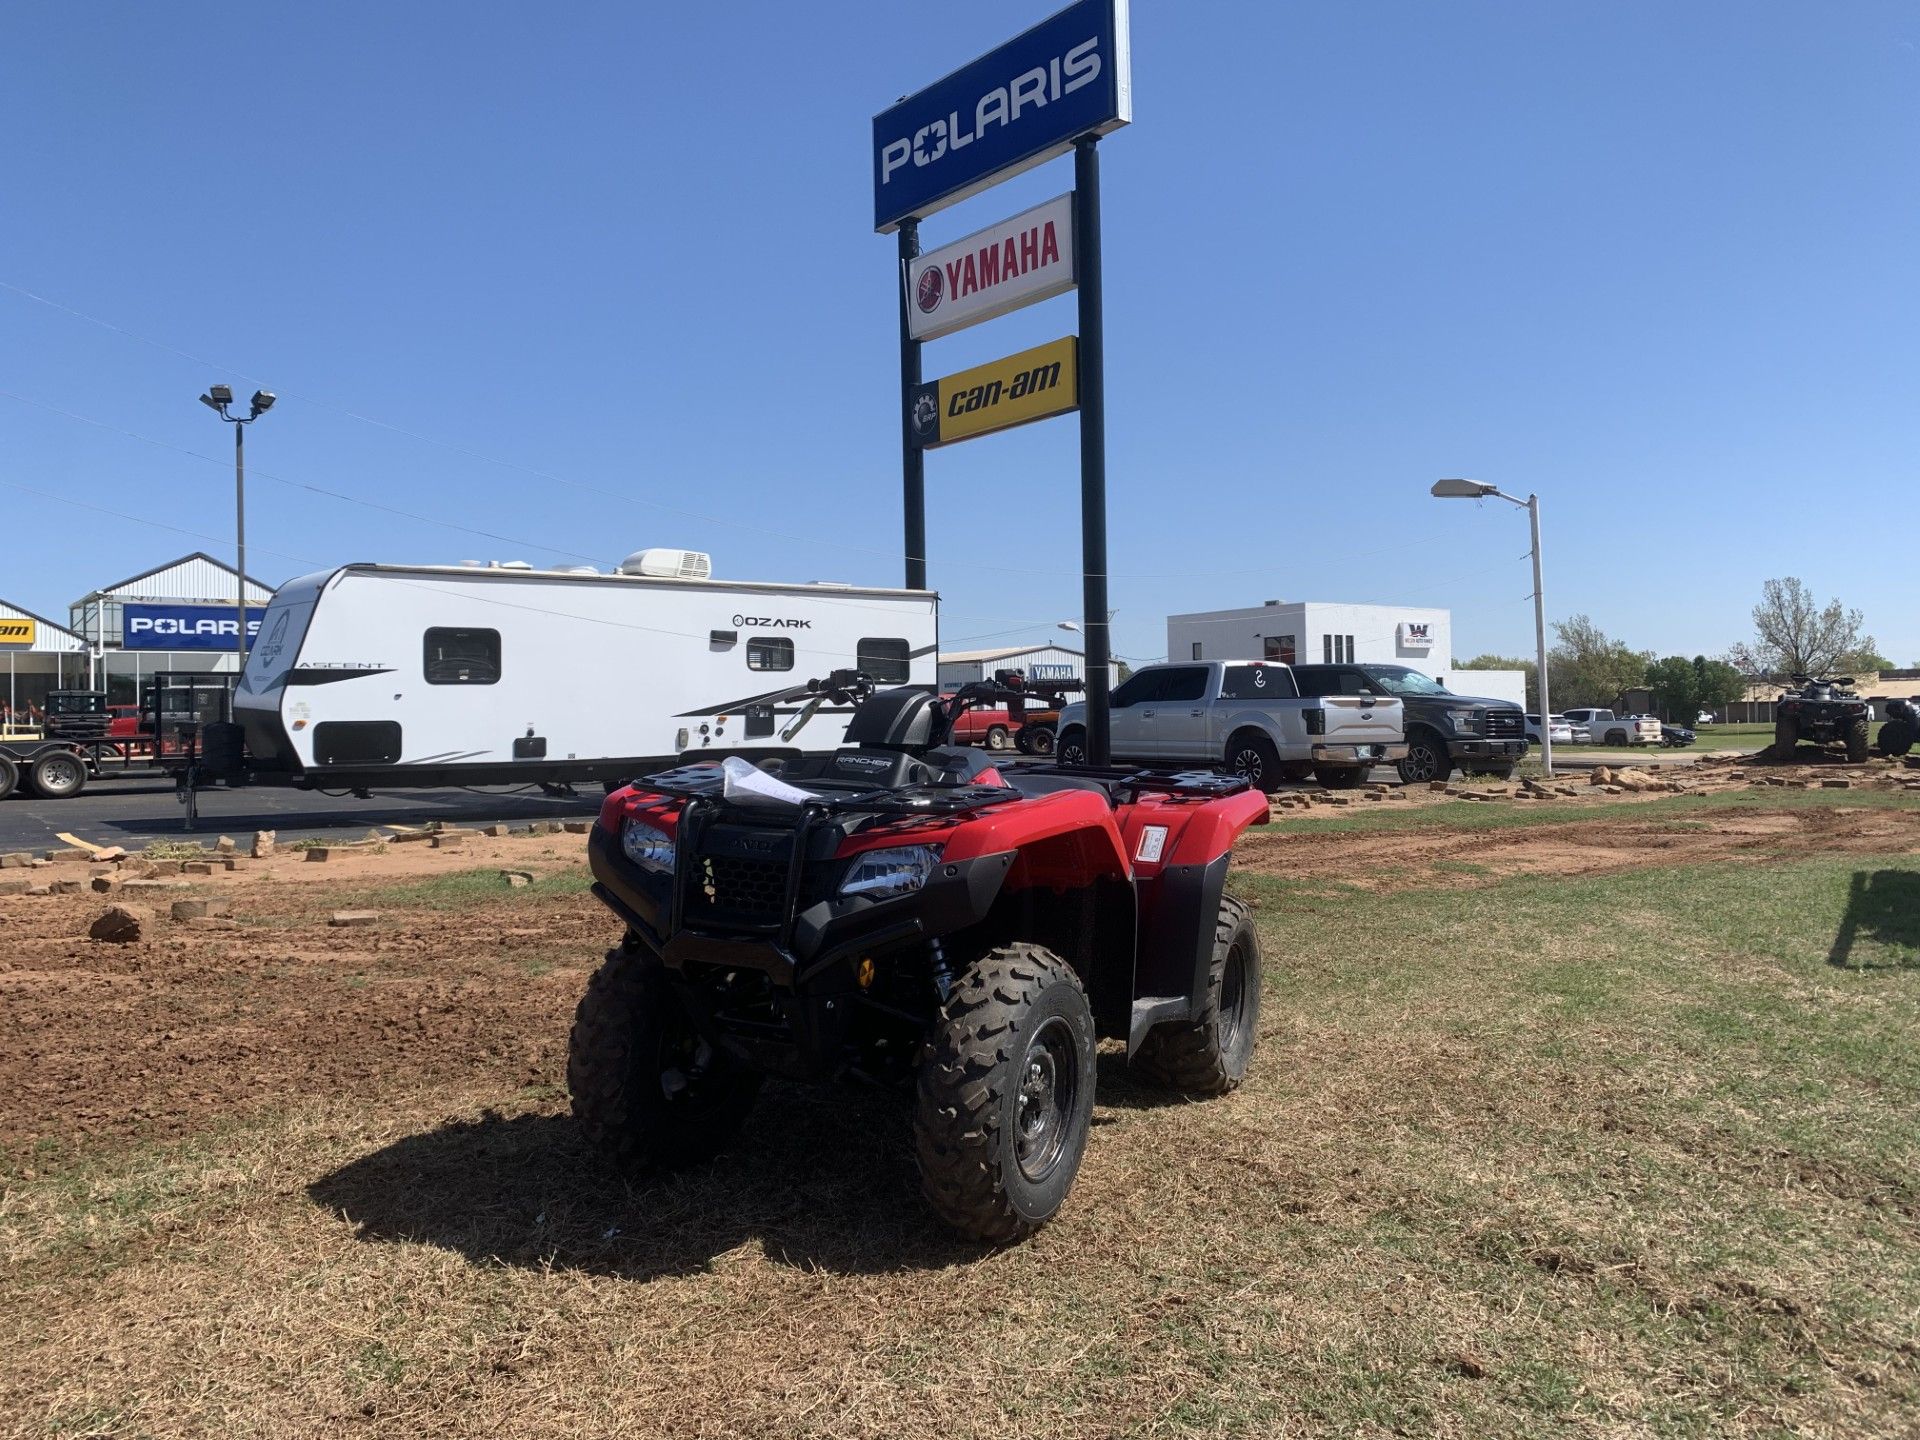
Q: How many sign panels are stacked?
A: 3